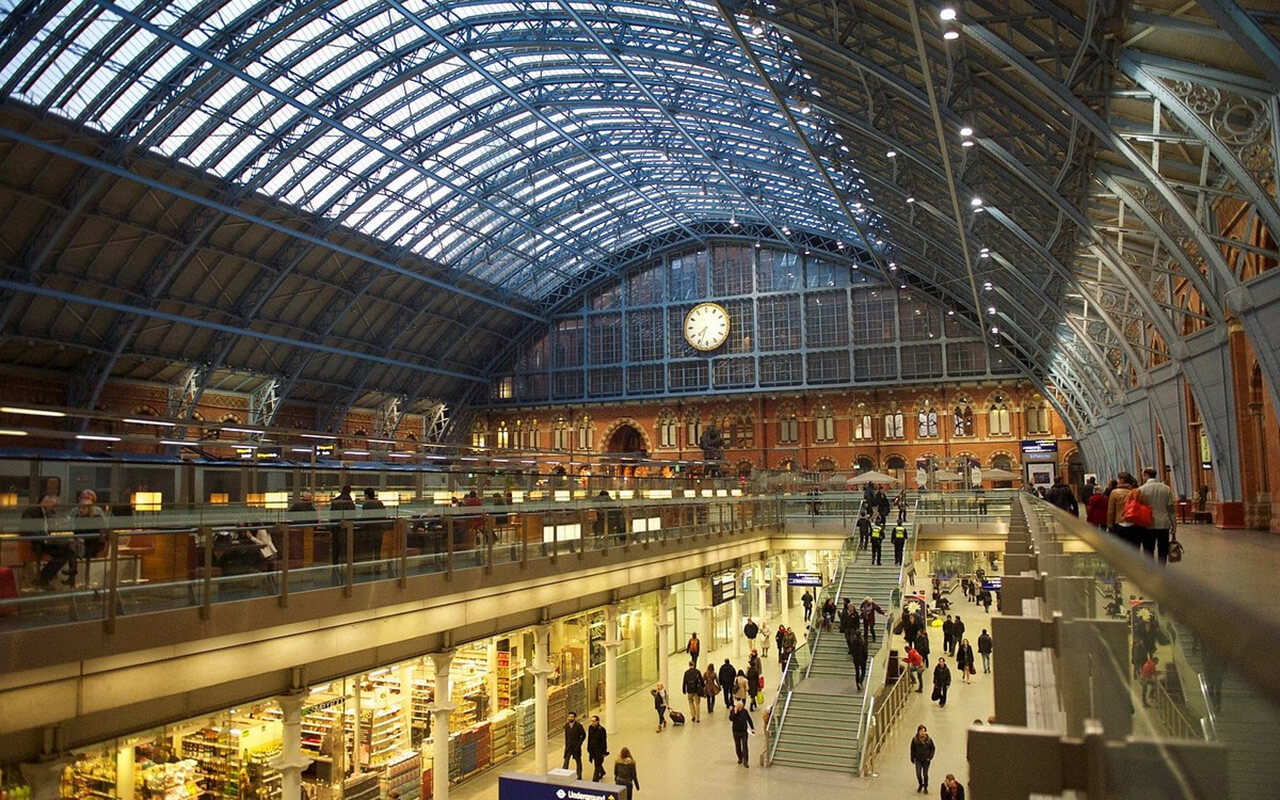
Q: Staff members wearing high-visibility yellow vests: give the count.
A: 2